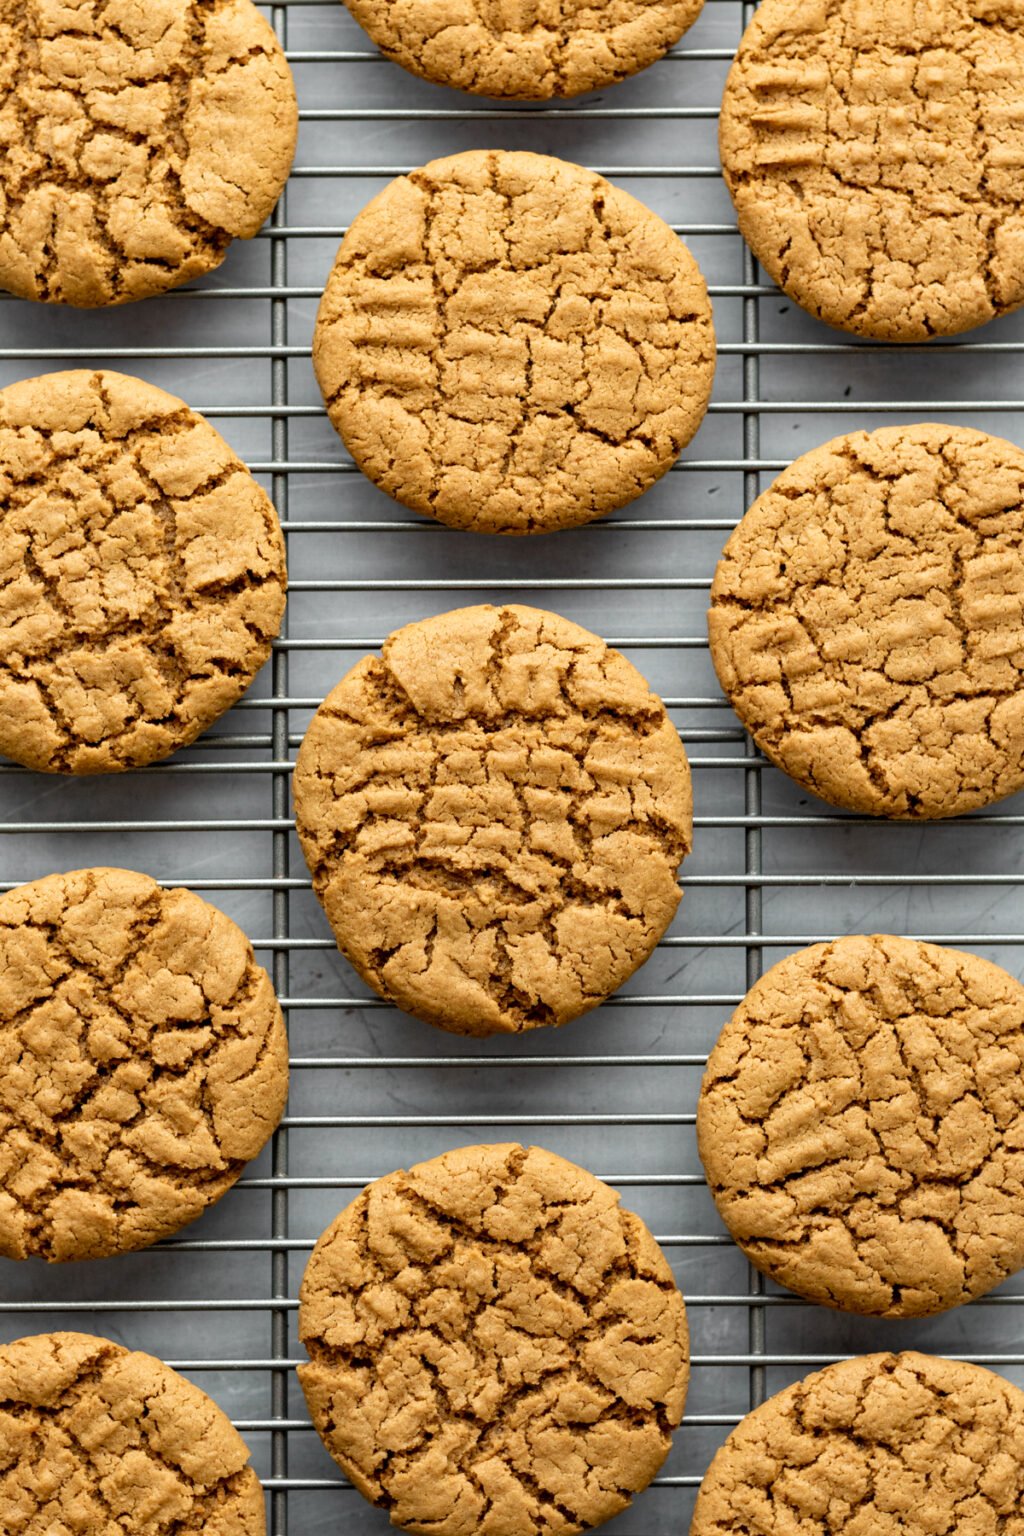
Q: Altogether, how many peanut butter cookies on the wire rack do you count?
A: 12